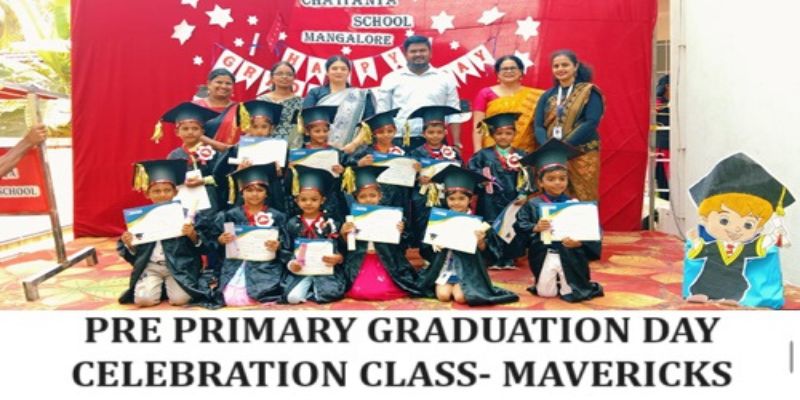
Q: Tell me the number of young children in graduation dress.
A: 12